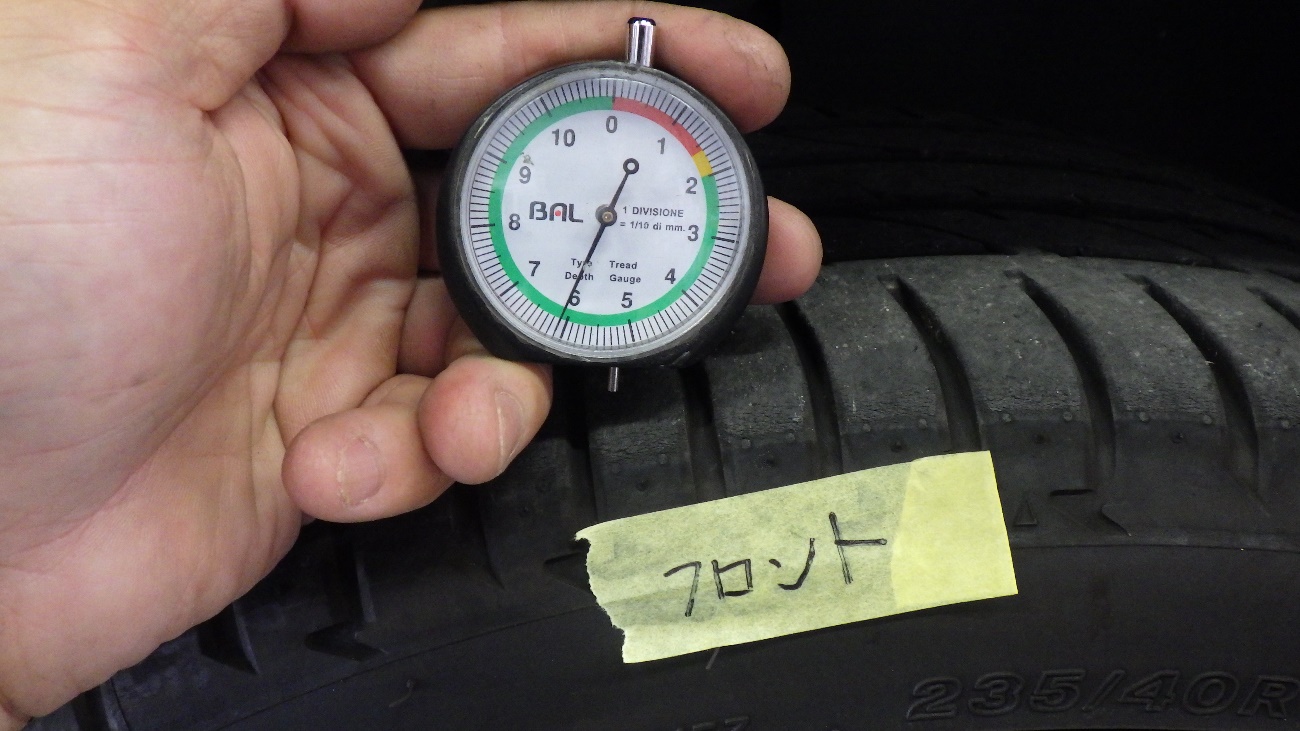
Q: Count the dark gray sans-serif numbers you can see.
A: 11